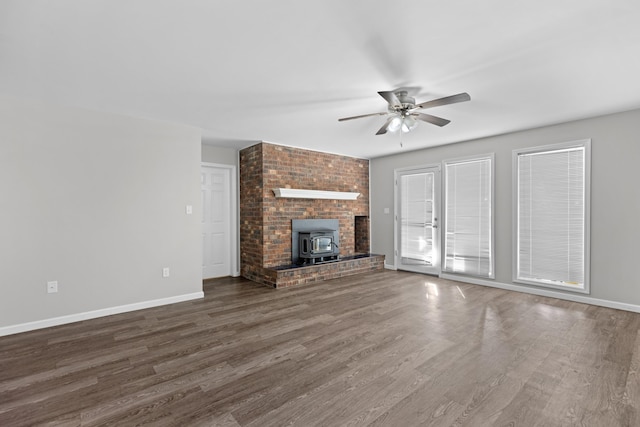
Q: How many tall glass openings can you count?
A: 3